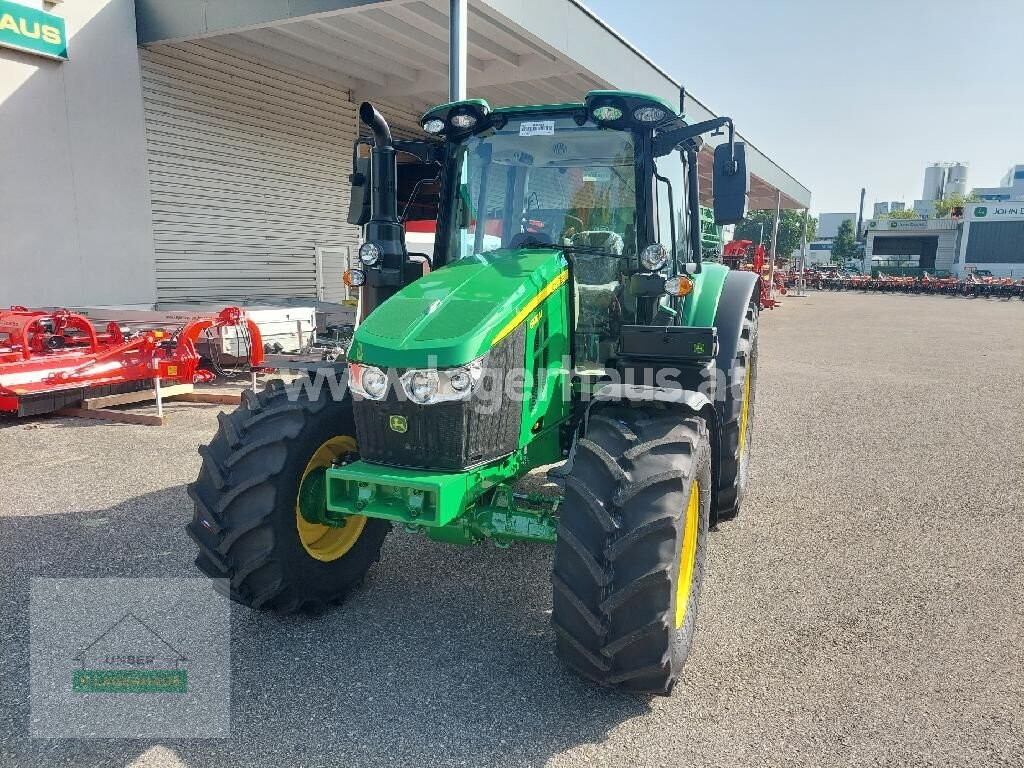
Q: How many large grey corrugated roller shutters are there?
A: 1